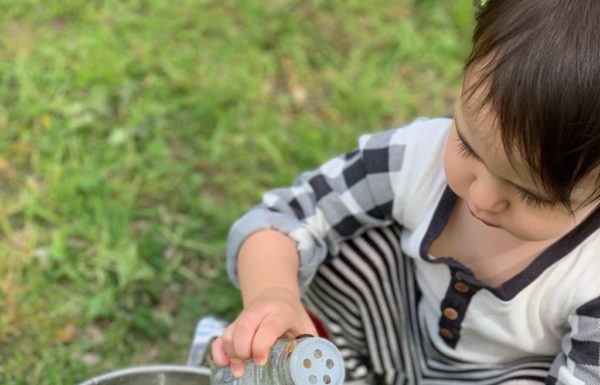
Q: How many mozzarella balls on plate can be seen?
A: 0